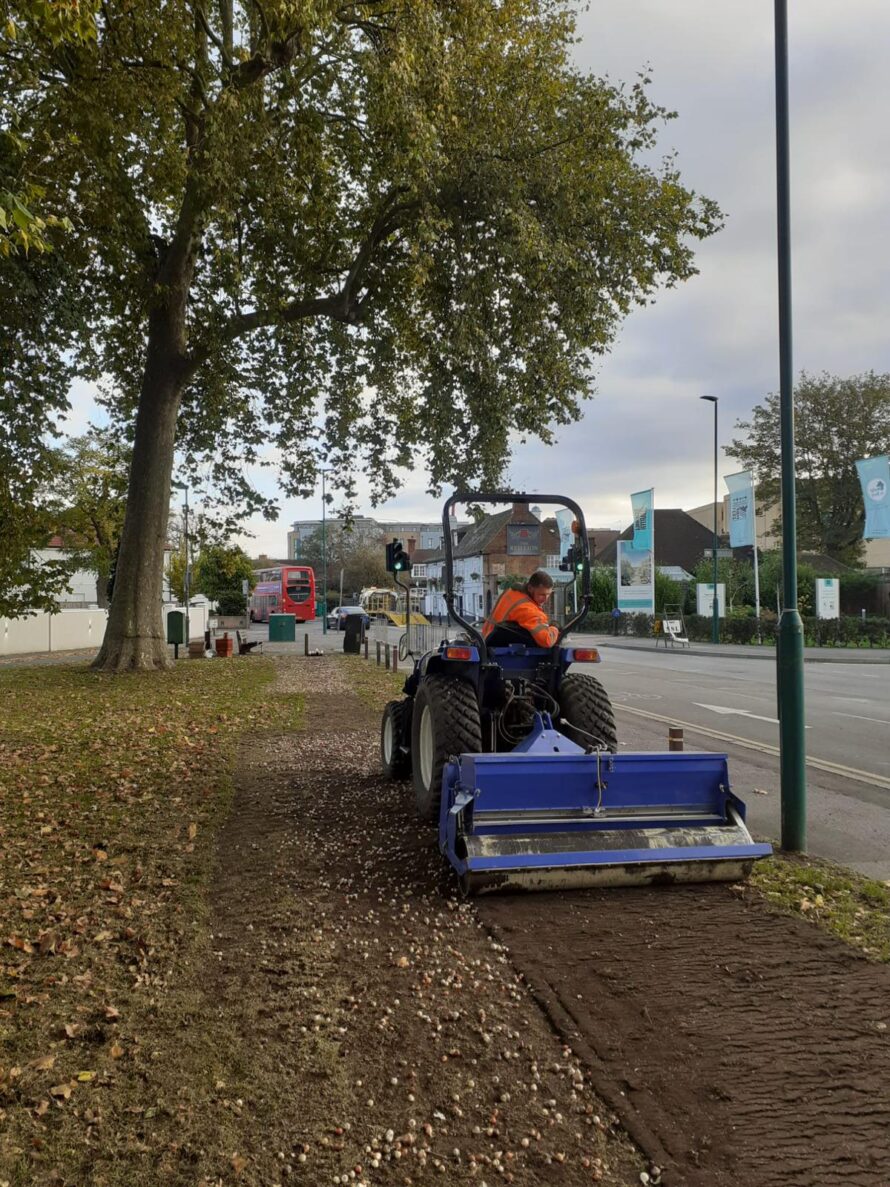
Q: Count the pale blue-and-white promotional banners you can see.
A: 4